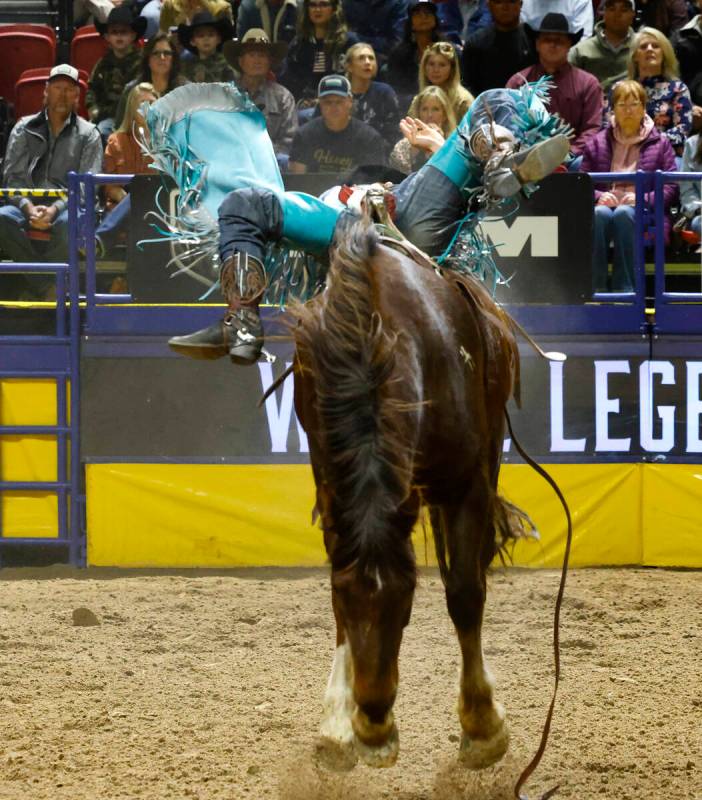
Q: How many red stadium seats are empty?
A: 3